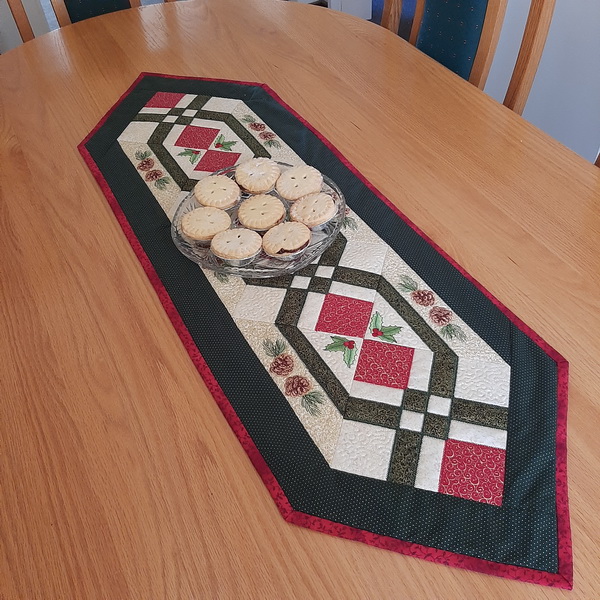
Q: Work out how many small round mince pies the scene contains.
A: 8